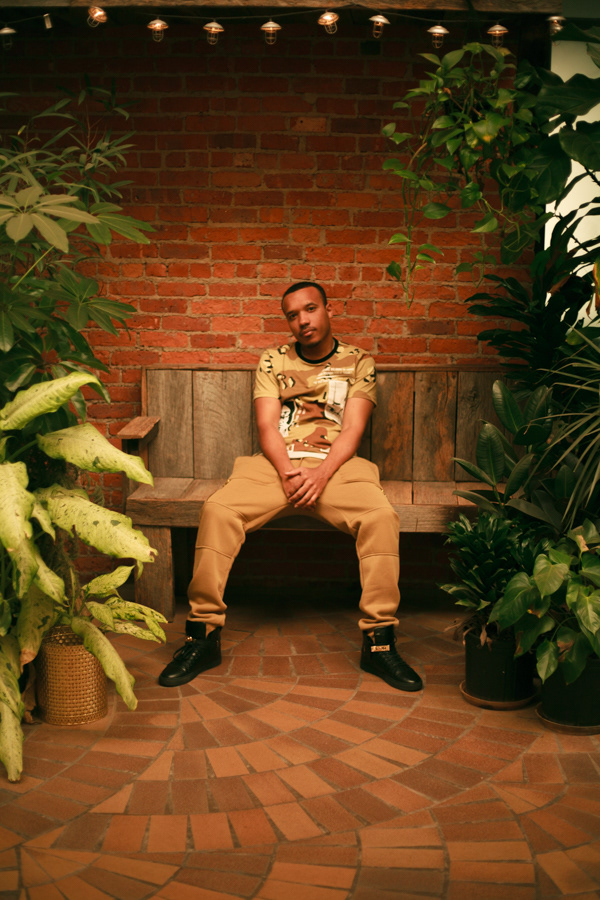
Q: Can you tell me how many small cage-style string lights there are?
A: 10